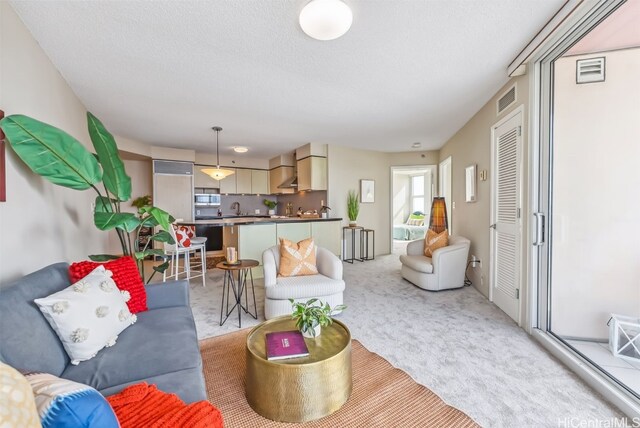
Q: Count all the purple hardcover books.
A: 1